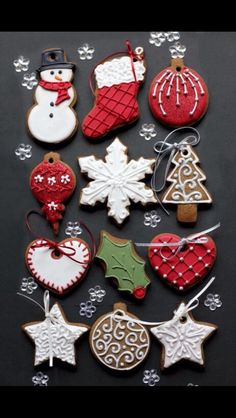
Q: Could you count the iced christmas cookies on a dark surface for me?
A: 12